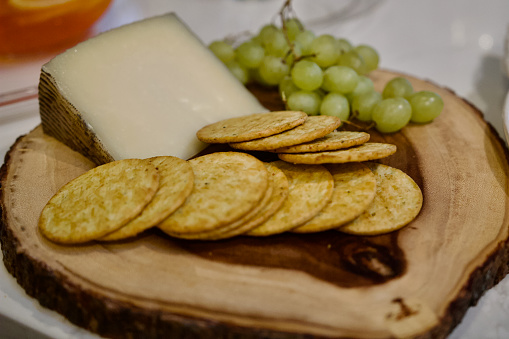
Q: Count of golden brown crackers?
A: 12